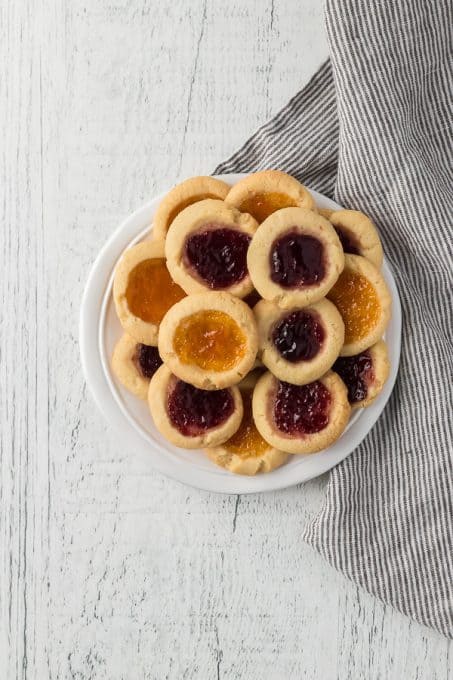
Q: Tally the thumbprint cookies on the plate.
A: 14